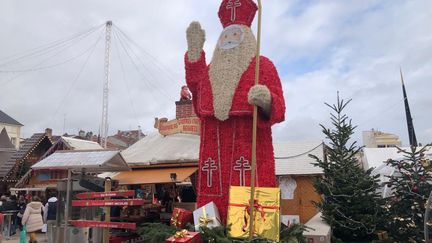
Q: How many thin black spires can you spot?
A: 1